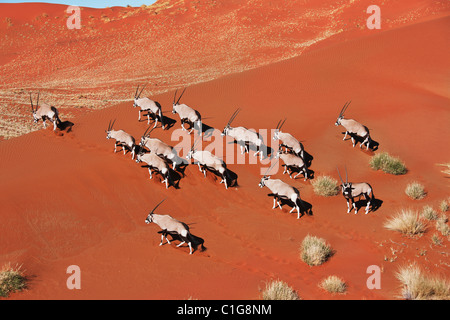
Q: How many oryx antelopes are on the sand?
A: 14